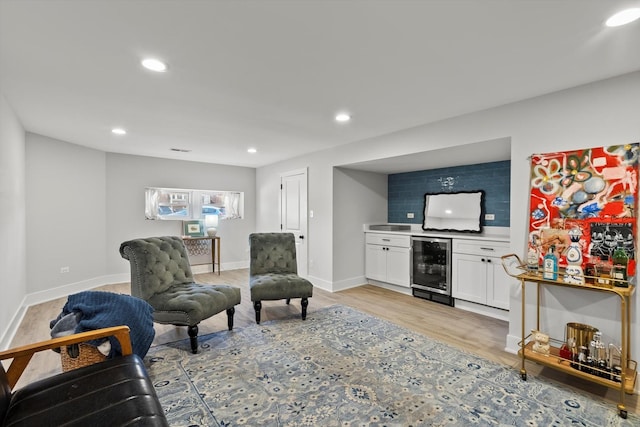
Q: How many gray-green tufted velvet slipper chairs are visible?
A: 2